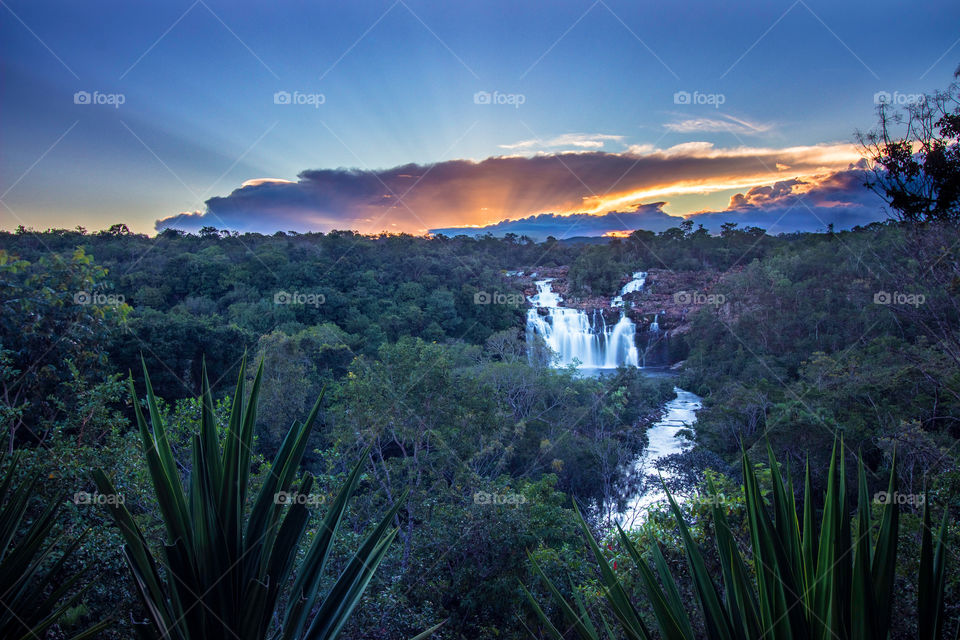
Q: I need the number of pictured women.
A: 0